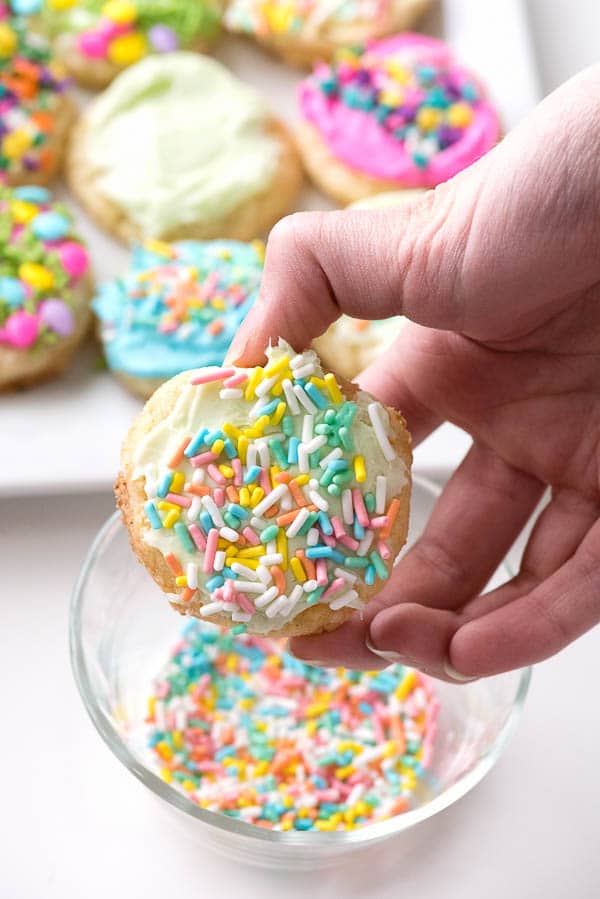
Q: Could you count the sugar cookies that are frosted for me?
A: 9